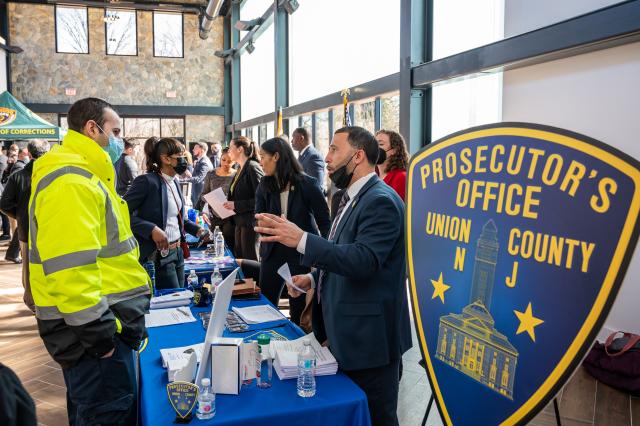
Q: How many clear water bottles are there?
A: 6